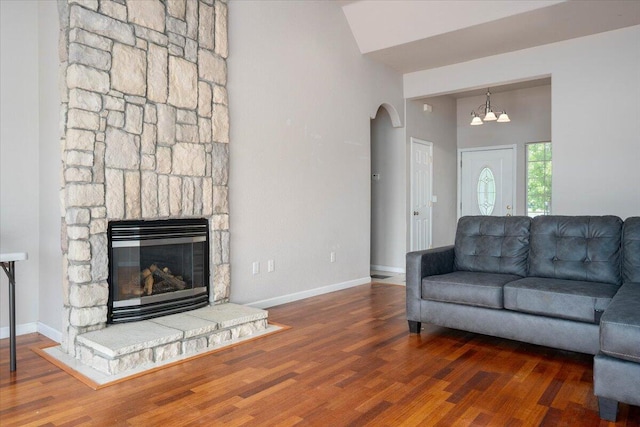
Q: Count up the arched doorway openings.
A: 1